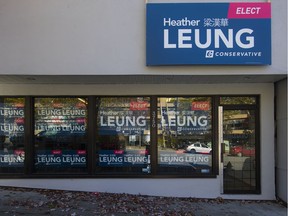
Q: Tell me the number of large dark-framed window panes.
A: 4